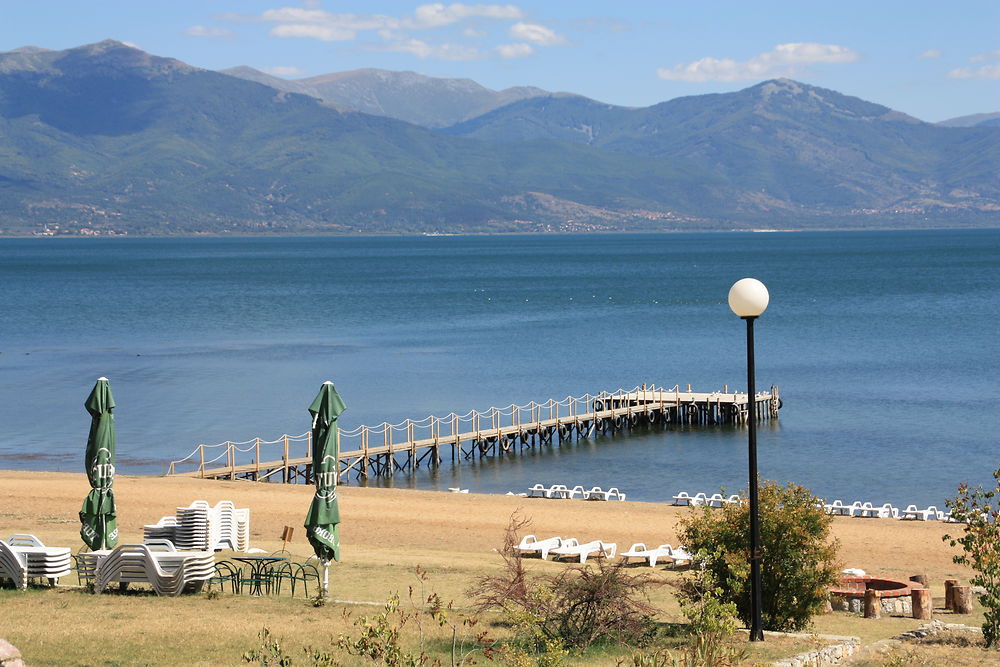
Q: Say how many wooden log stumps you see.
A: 5